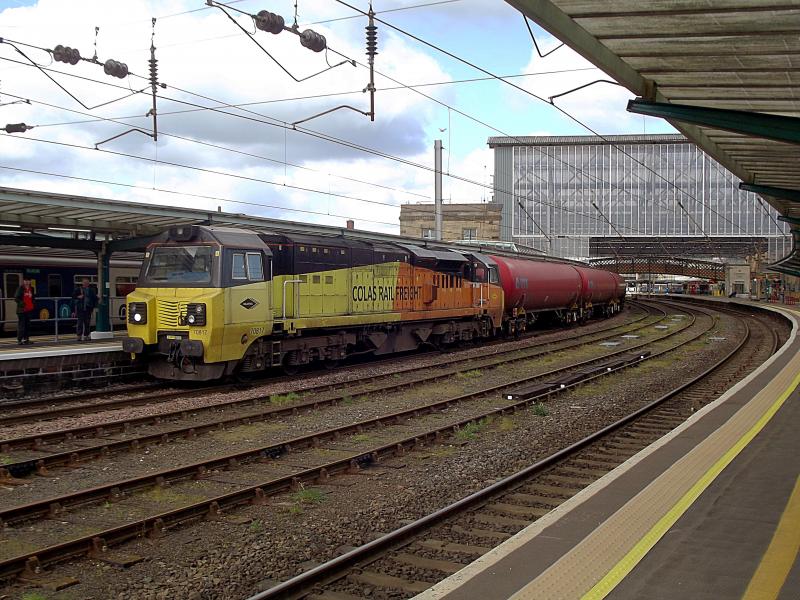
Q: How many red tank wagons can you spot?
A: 3